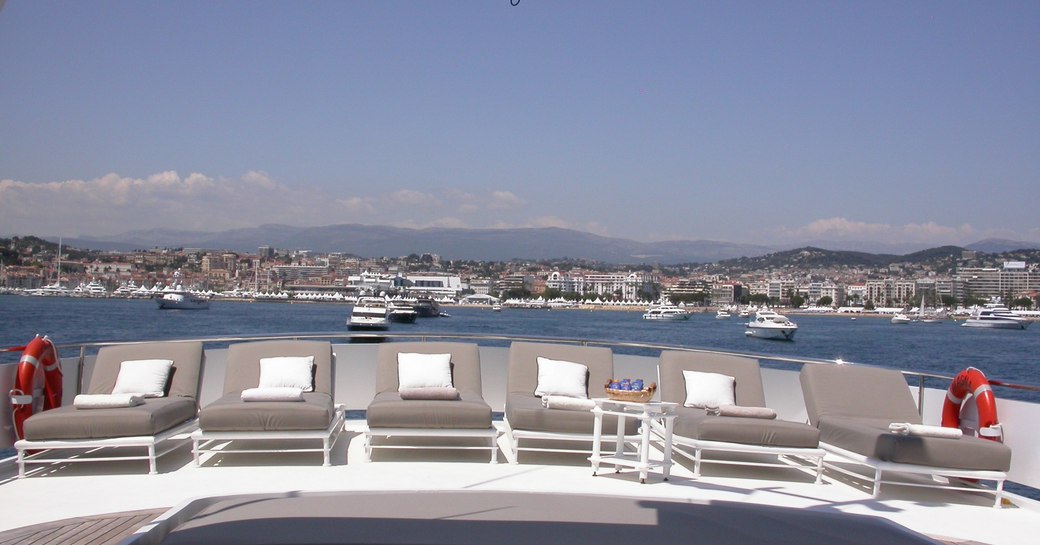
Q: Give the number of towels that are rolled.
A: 6